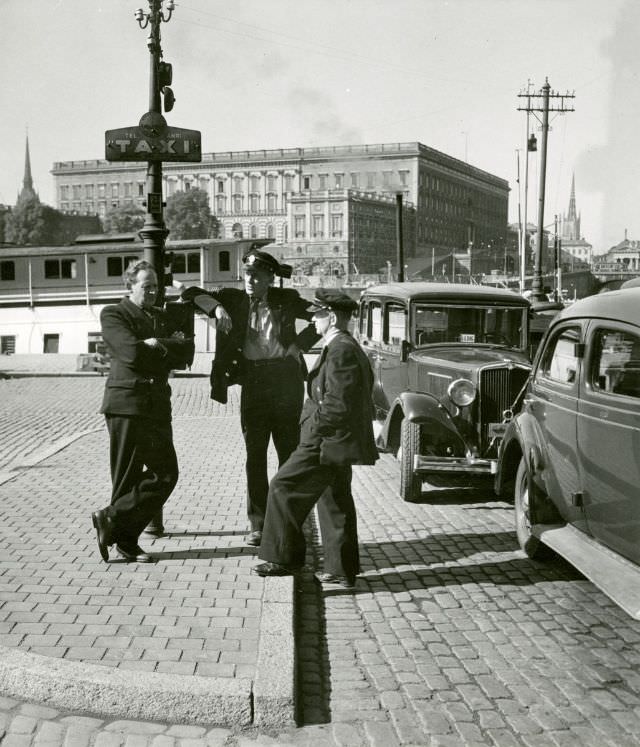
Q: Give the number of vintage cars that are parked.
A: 2